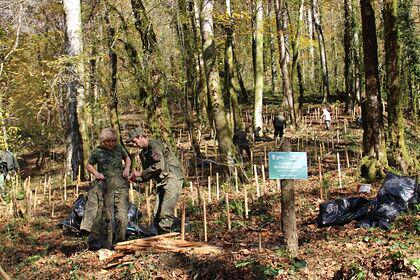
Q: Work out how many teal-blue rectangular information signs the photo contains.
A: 1